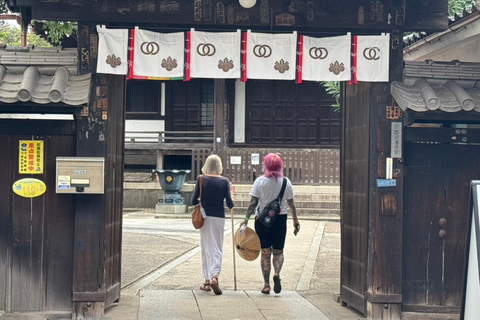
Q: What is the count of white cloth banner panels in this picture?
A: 6